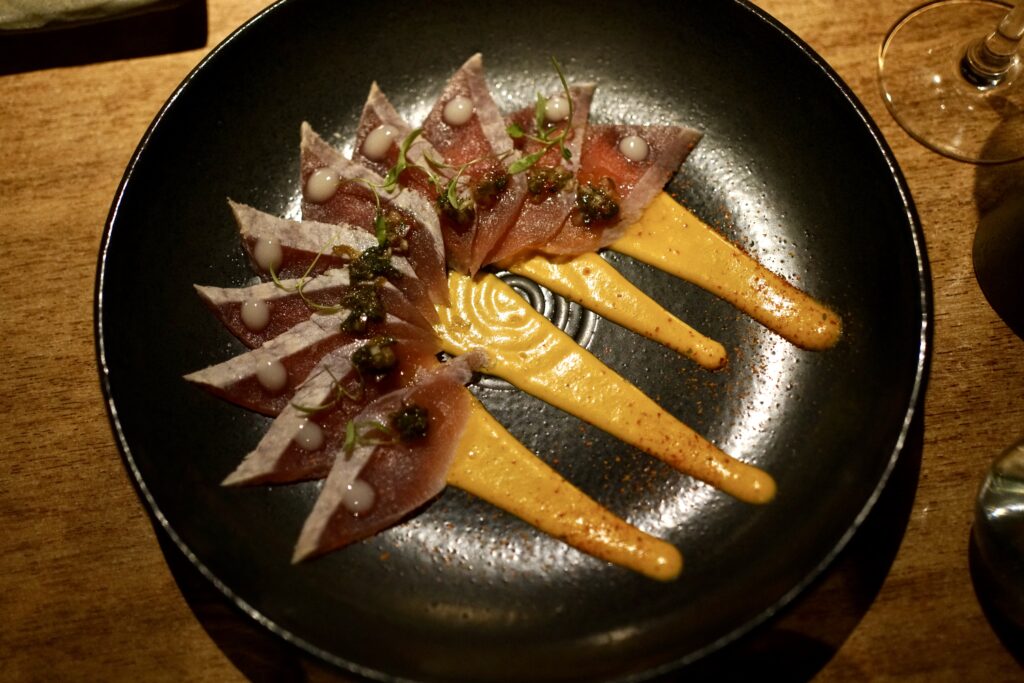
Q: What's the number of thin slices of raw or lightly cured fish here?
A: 10